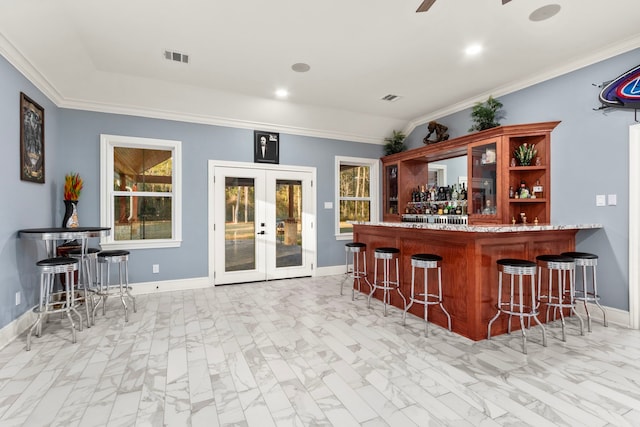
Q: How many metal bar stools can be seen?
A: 9